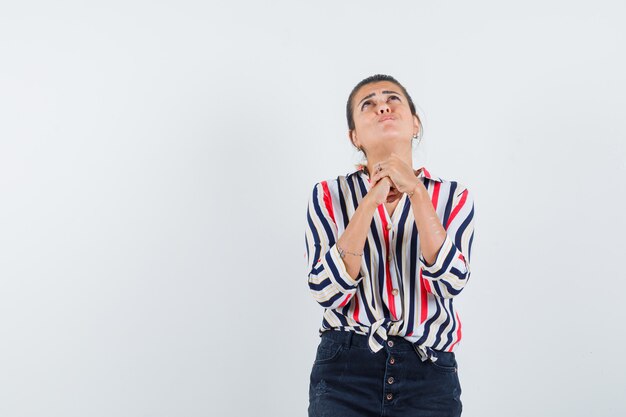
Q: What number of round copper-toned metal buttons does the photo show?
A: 4